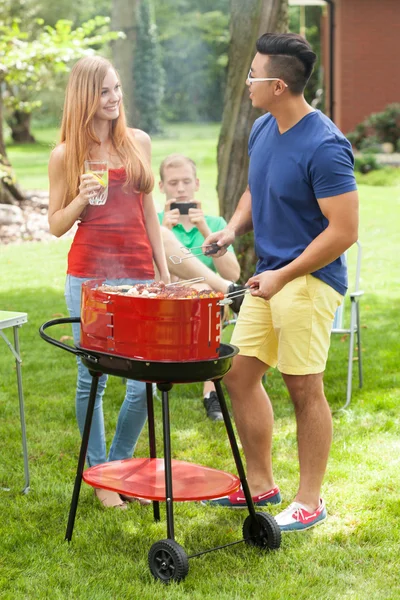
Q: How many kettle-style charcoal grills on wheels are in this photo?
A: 1